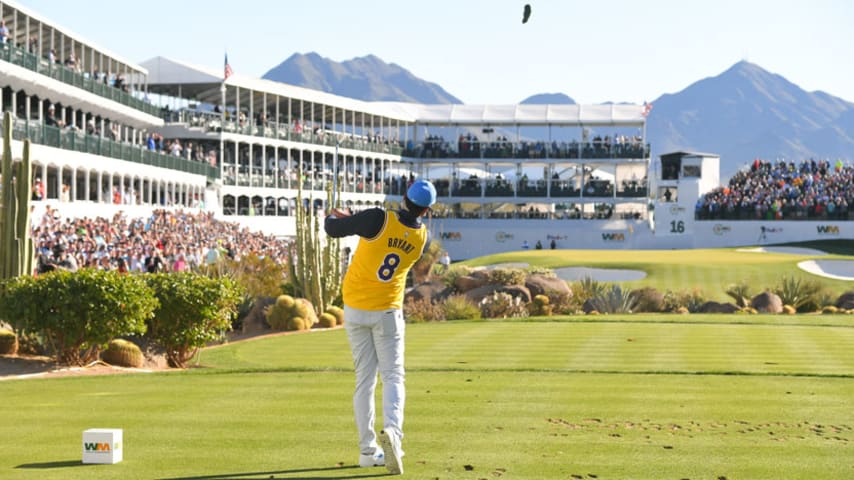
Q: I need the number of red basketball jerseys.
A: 0